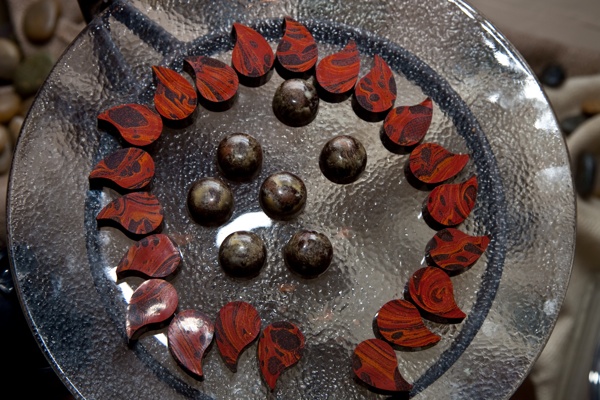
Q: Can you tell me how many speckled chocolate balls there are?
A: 7